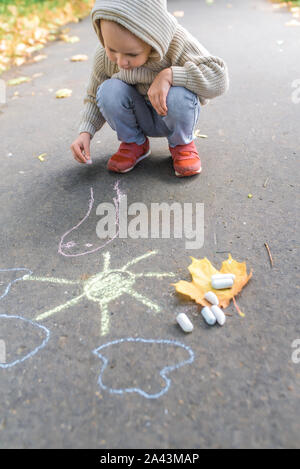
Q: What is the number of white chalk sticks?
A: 6